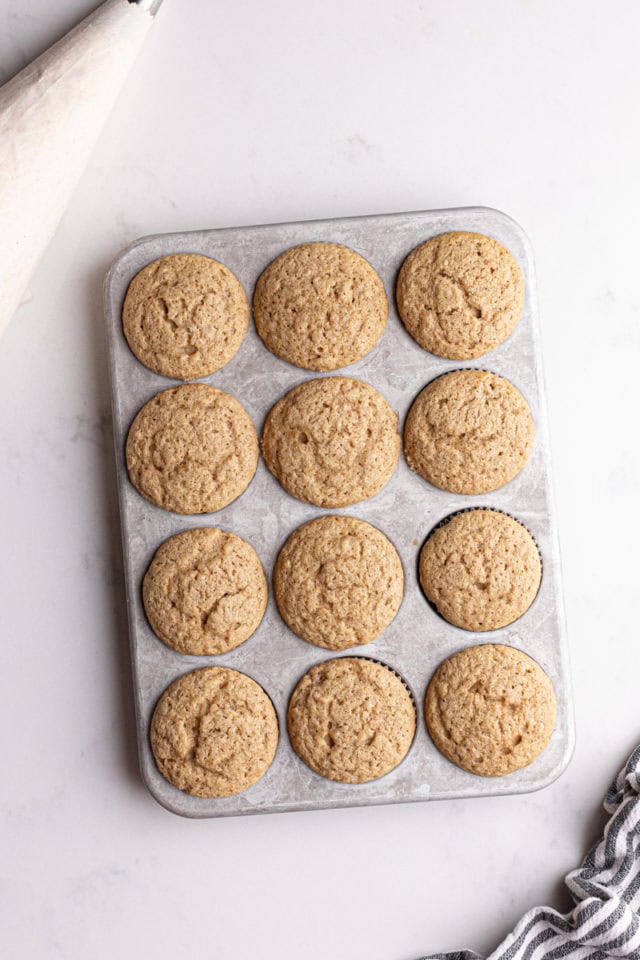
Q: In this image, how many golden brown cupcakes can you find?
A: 12